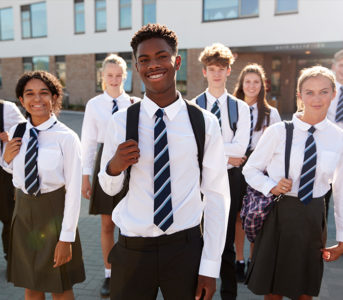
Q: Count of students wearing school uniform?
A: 8